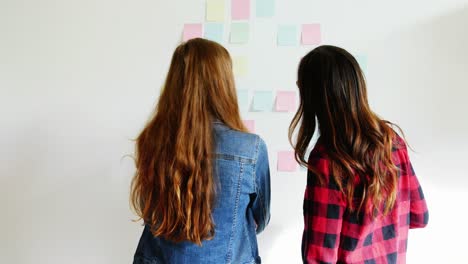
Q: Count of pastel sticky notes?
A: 15